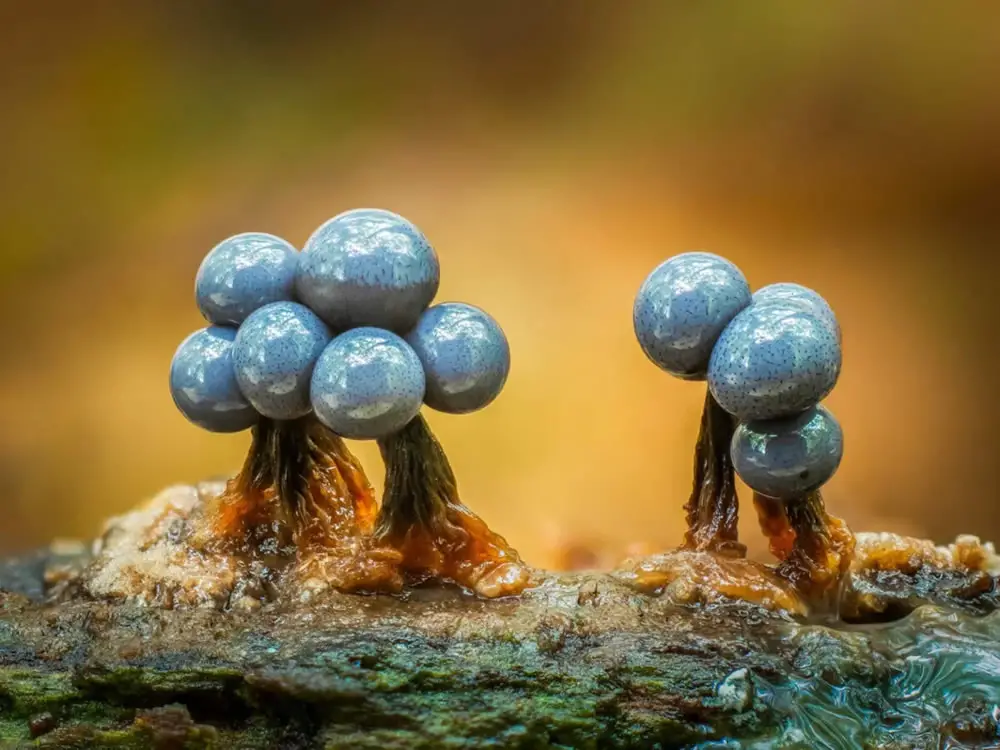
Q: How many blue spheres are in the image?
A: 10